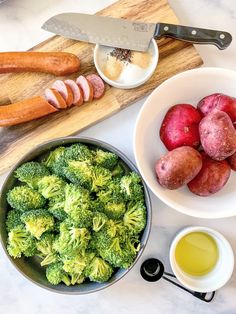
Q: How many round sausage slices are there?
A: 5